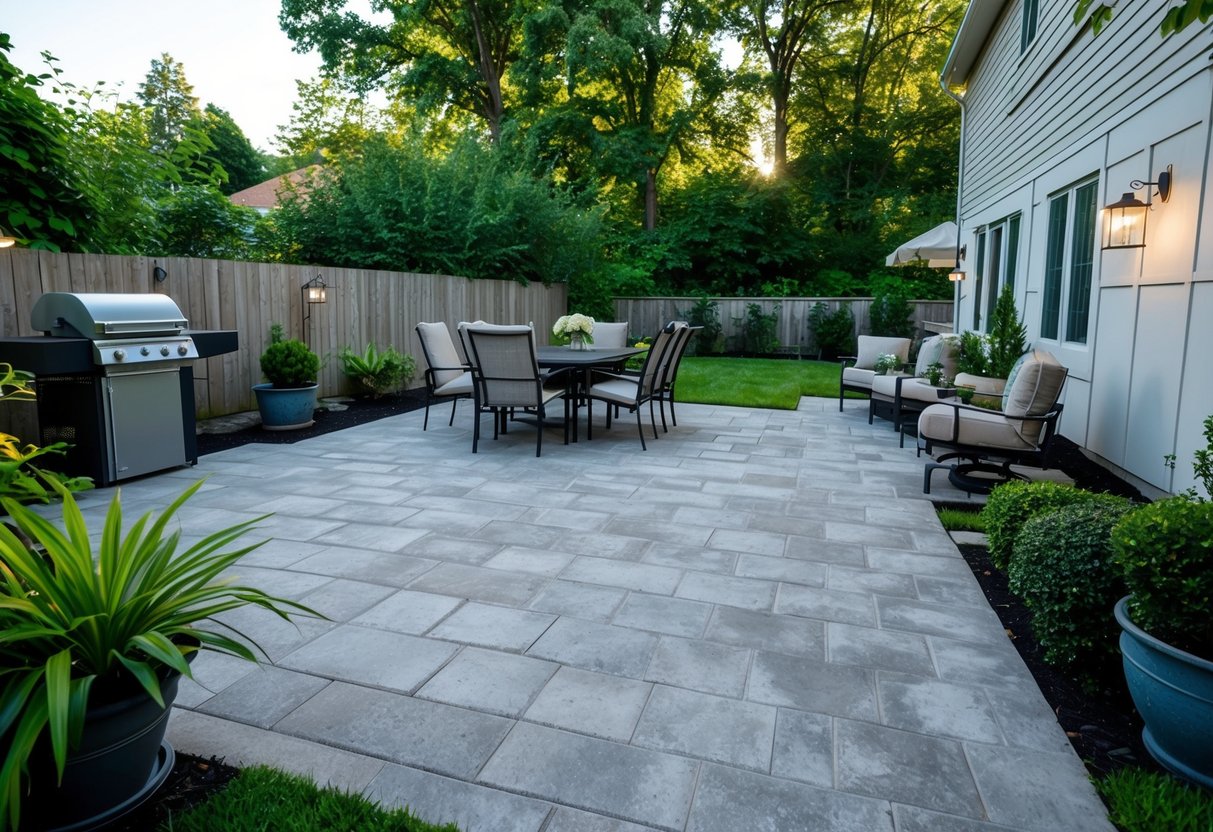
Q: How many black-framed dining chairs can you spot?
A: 6